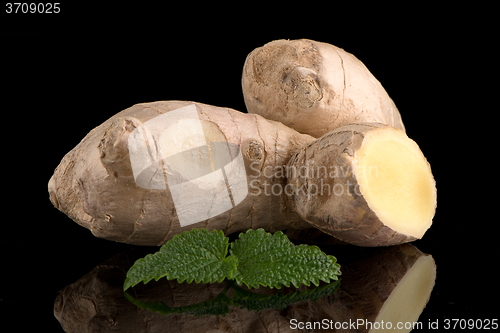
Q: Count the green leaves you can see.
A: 2